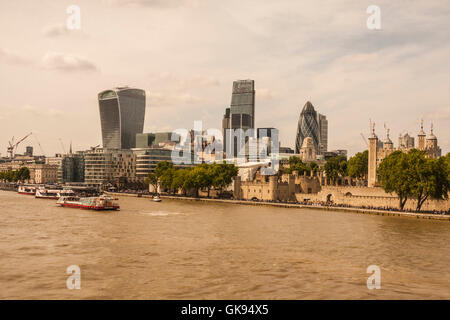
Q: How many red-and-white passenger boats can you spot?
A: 3